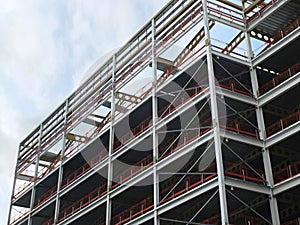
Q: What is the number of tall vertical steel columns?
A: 7